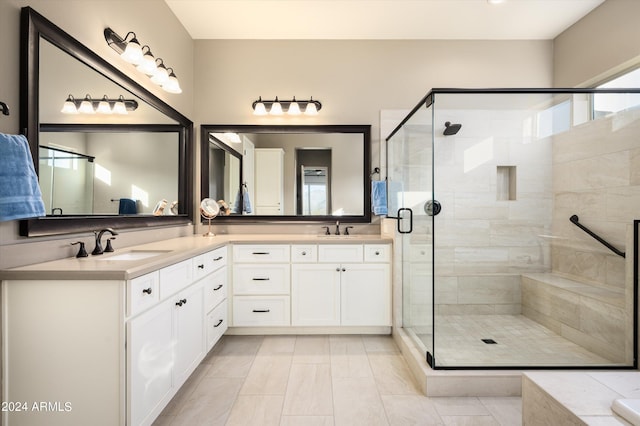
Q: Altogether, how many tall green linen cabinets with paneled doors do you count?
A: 0